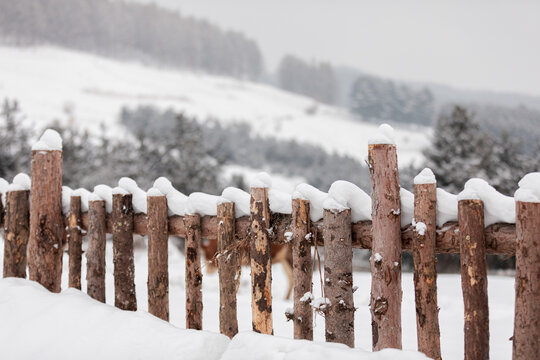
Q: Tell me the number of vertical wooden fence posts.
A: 15